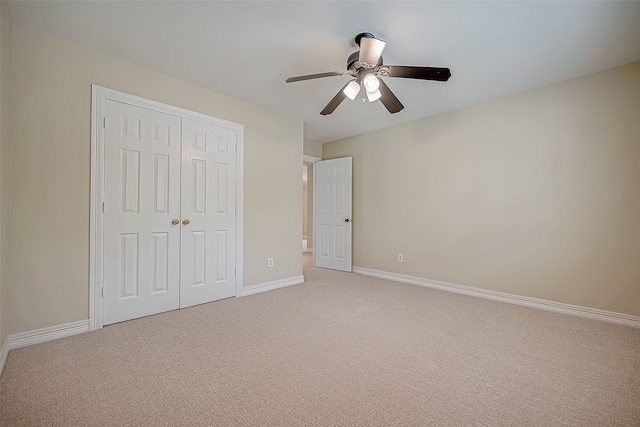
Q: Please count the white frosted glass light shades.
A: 3